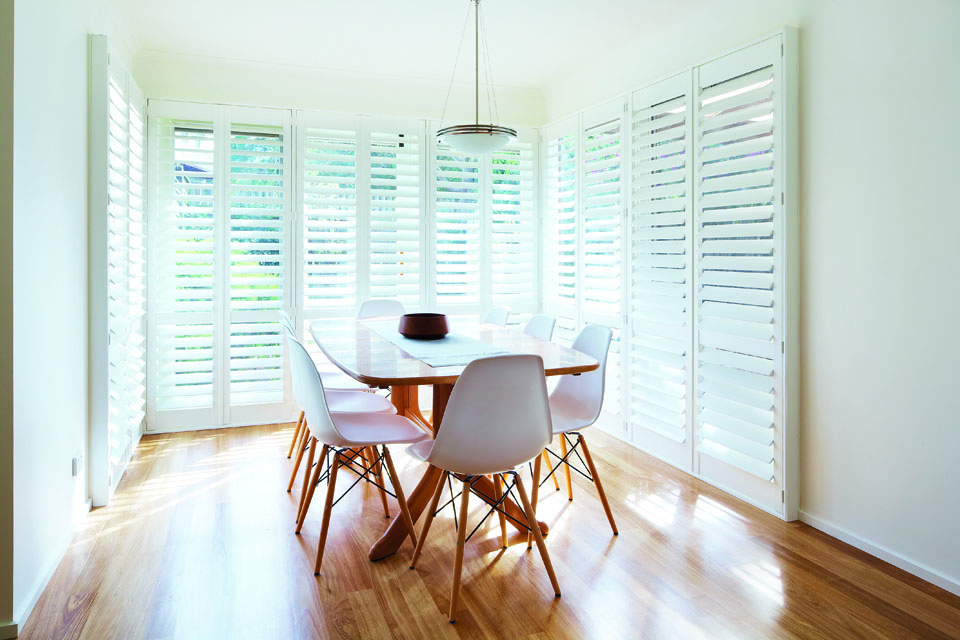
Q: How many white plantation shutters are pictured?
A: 12